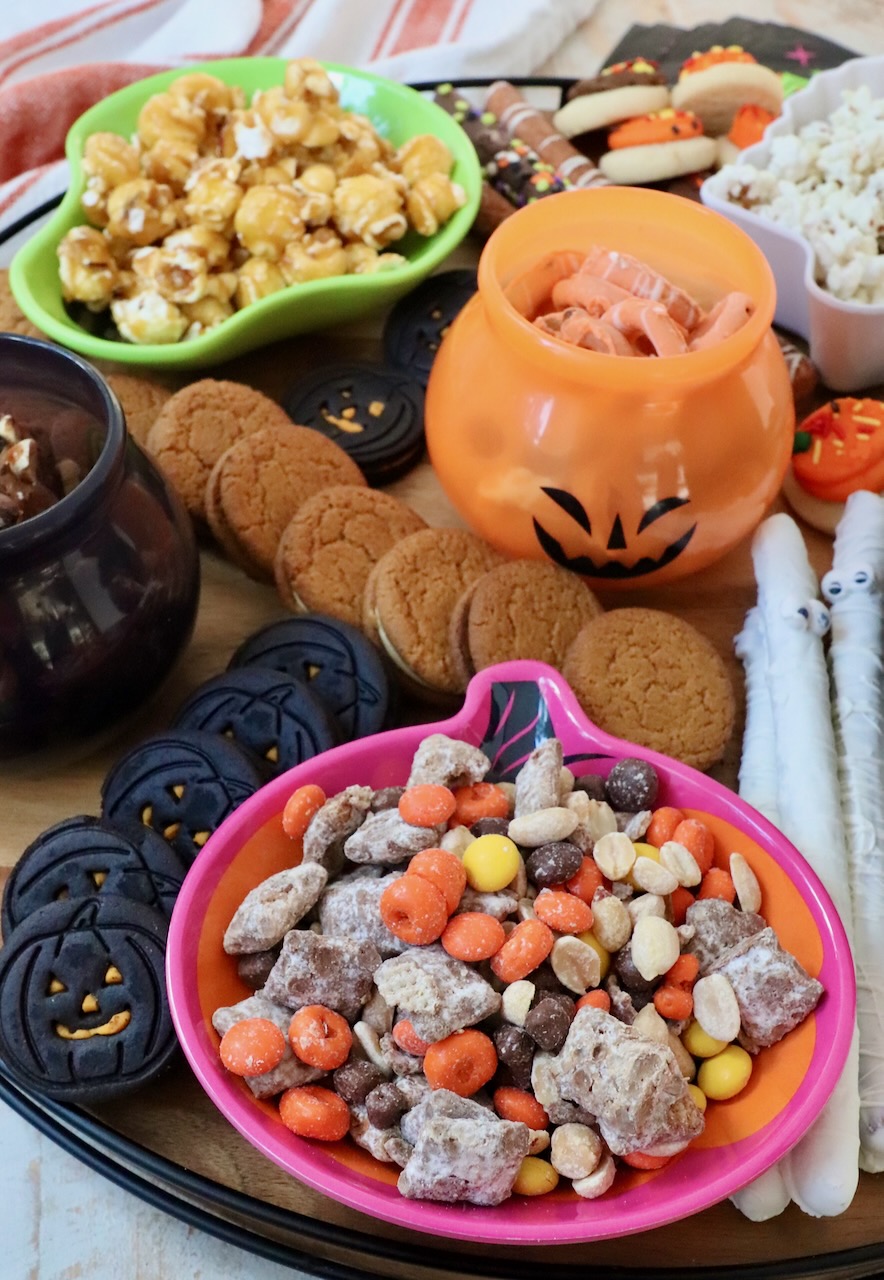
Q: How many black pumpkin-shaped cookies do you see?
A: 7